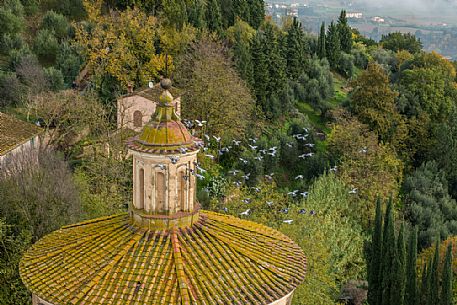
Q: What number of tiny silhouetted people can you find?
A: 0